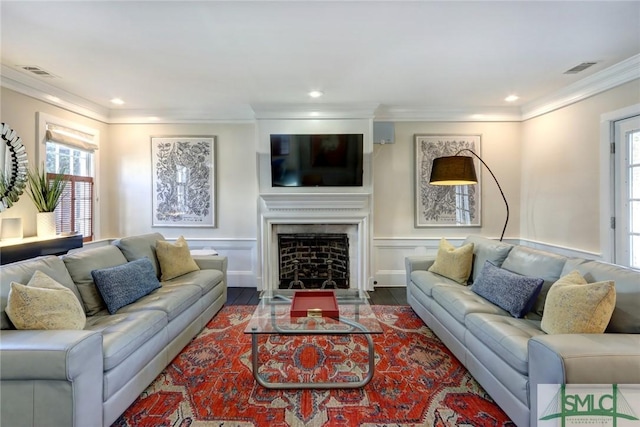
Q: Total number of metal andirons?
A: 2